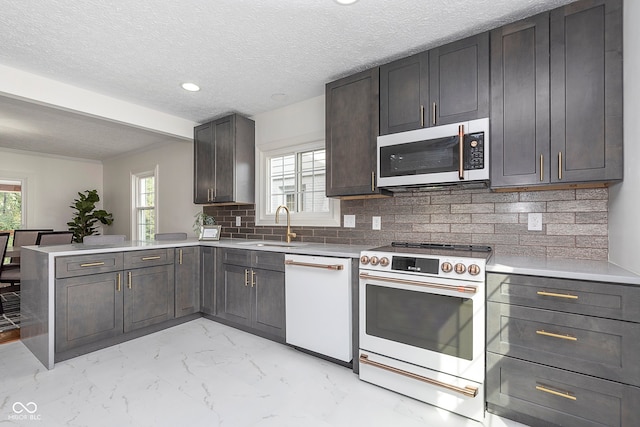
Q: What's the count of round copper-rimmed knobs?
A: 6